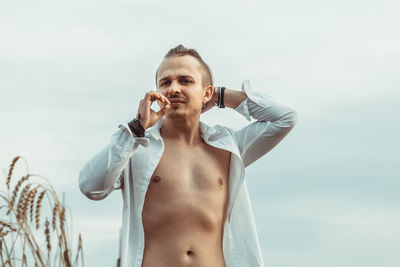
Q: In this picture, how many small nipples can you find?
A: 2